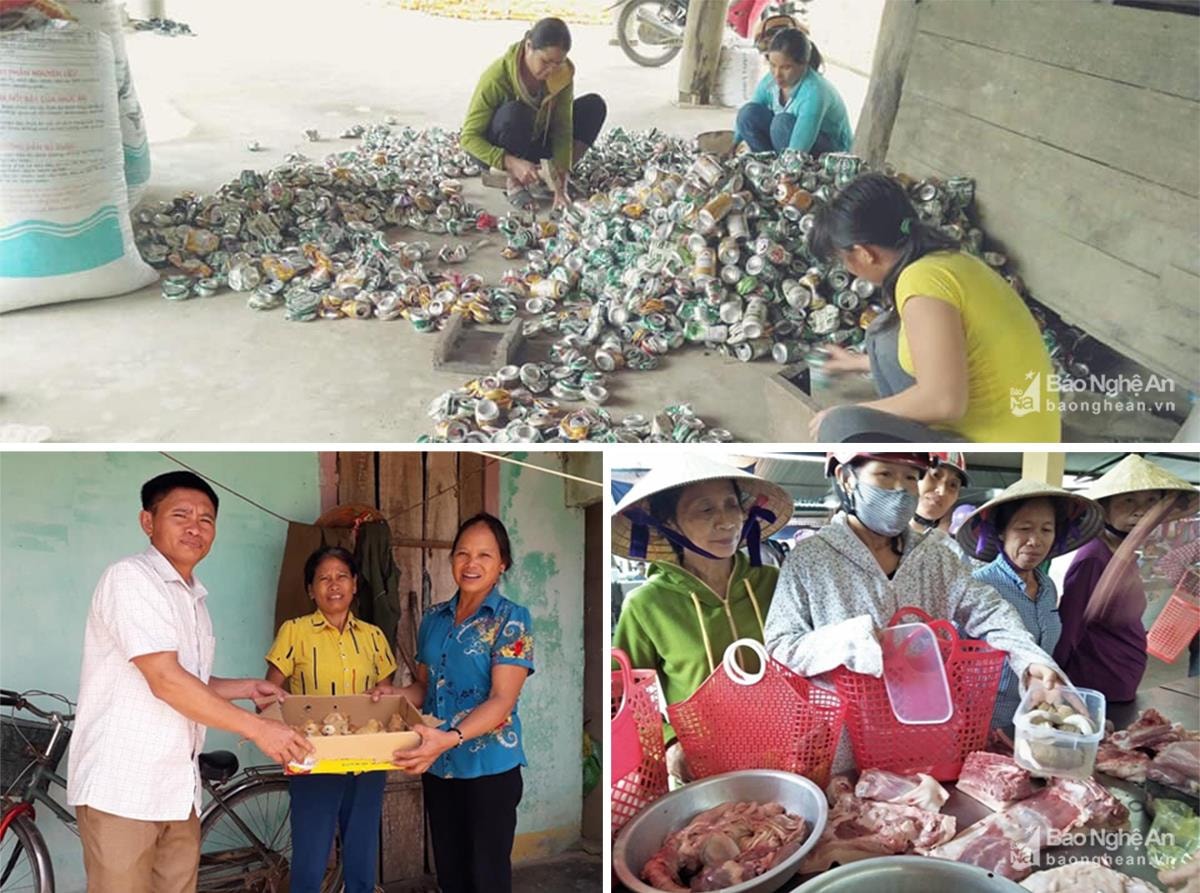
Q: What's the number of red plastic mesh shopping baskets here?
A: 4